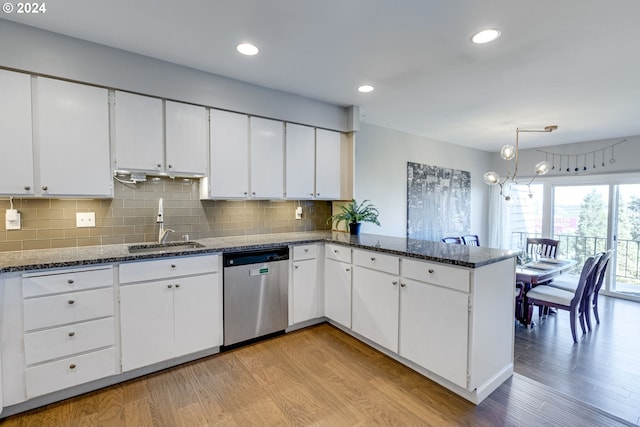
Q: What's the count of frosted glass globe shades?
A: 3